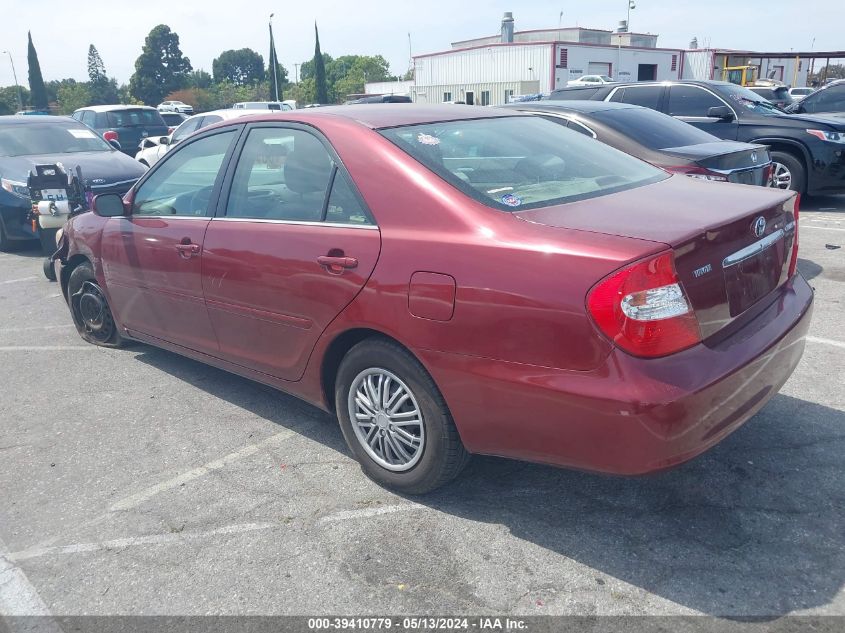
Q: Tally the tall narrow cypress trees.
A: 3